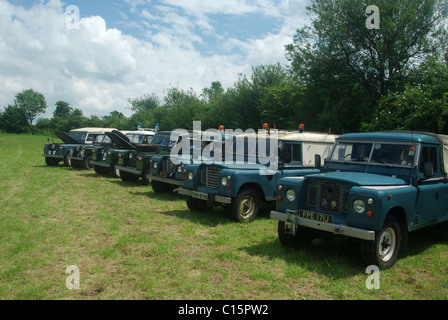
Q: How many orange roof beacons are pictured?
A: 3